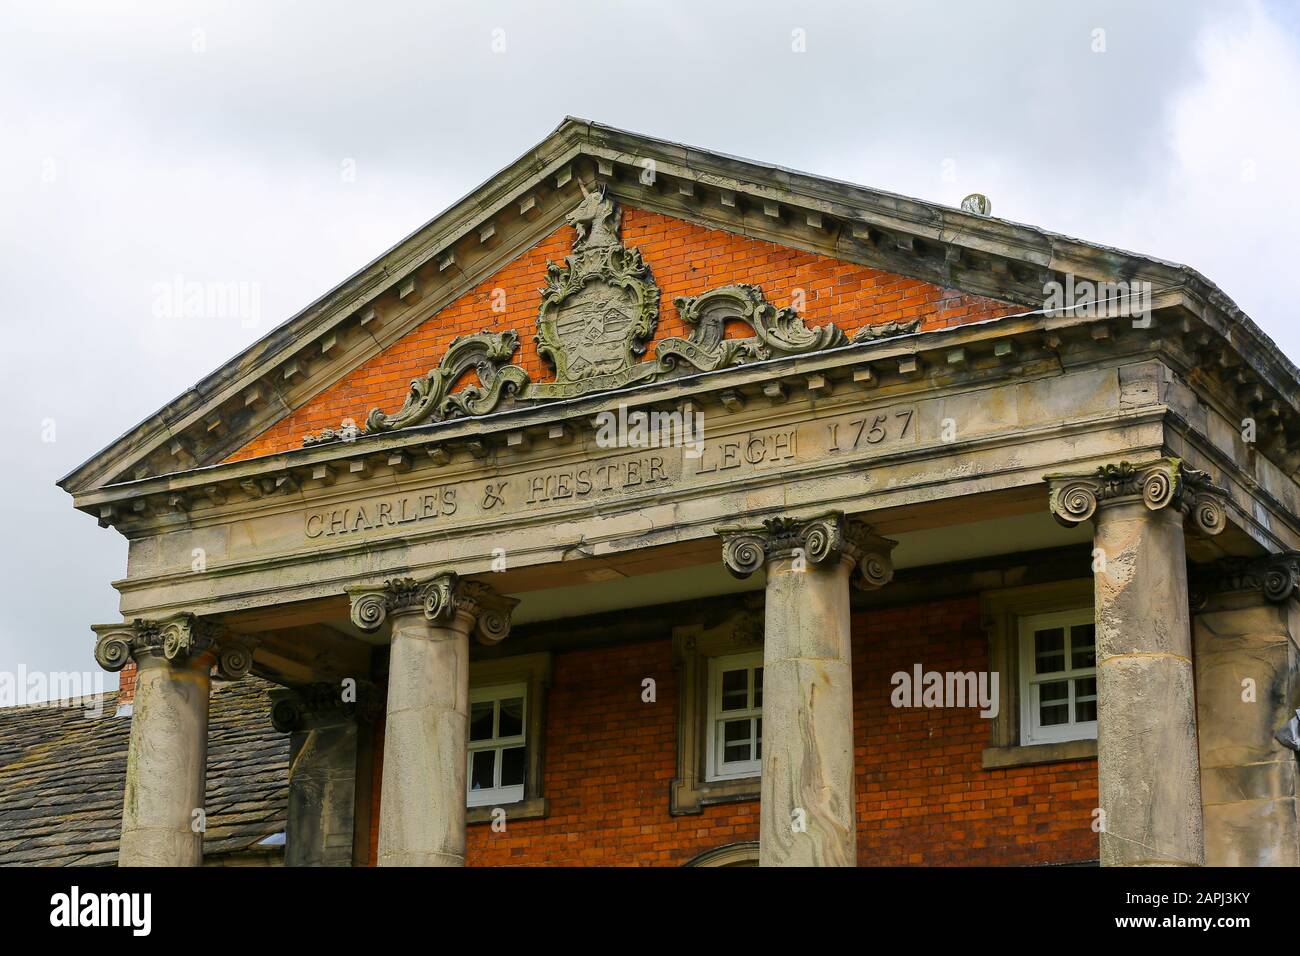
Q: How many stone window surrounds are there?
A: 3